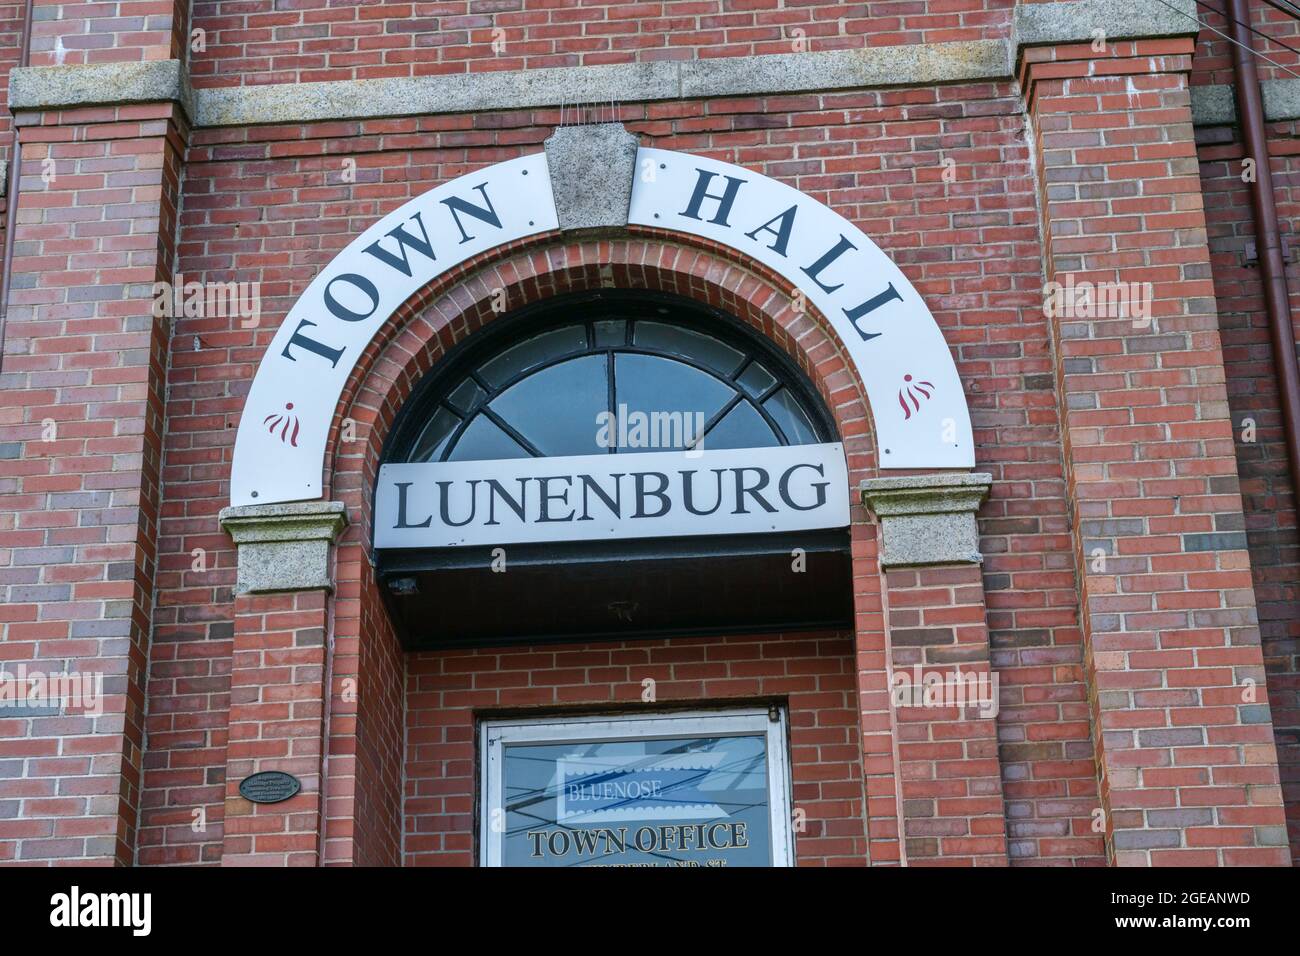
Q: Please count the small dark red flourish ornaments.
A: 2